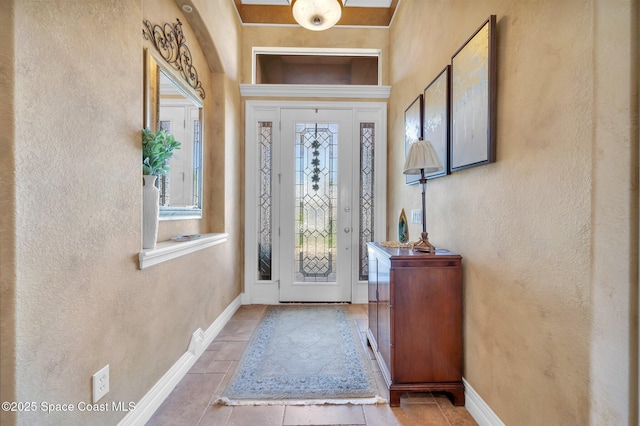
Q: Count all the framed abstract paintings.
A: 3